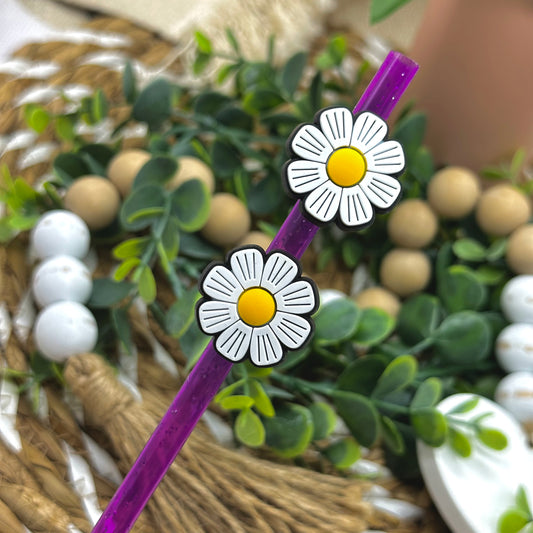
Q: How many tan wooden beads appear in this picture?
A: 11